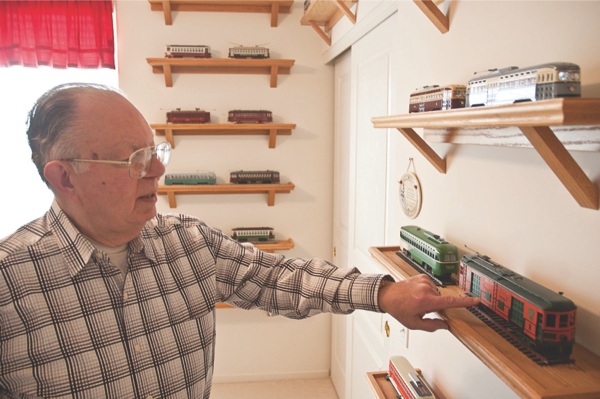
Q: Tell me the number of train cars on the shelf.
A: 12